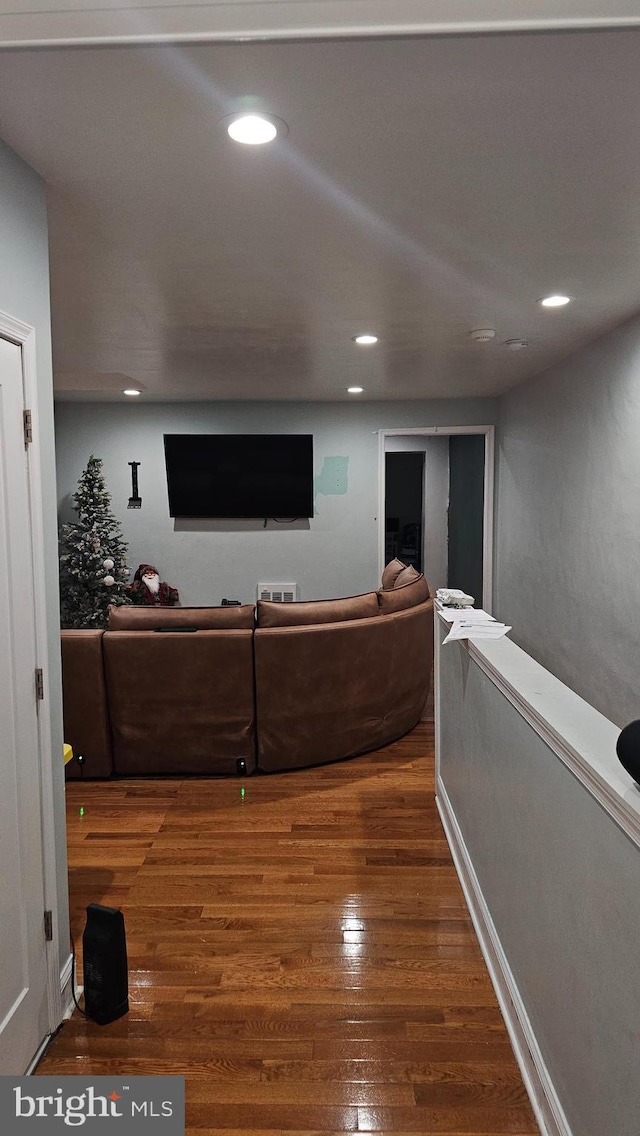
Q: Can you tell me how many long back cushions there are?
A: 3